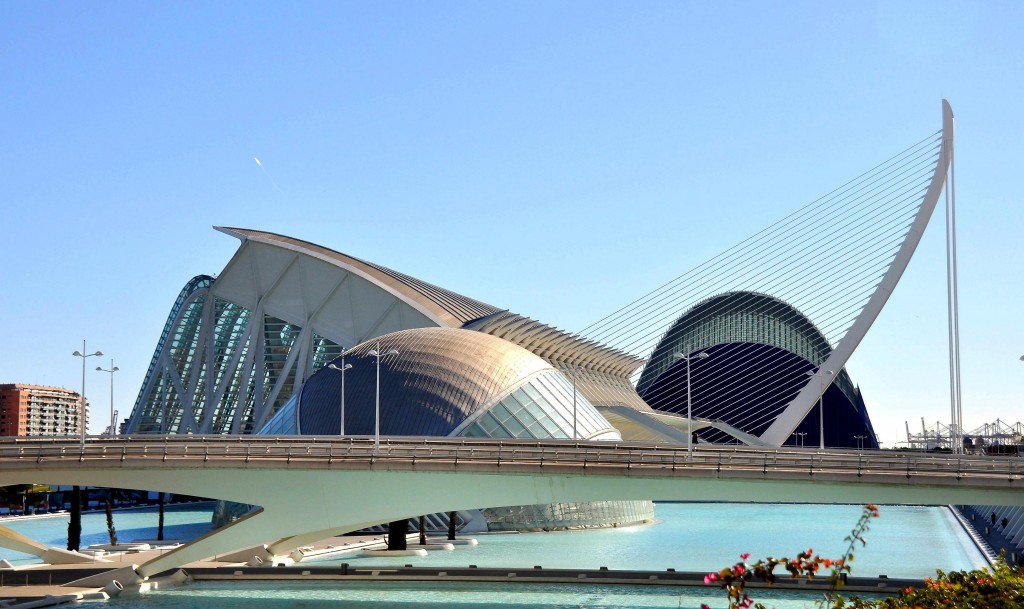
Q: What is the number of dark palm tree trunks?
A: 6